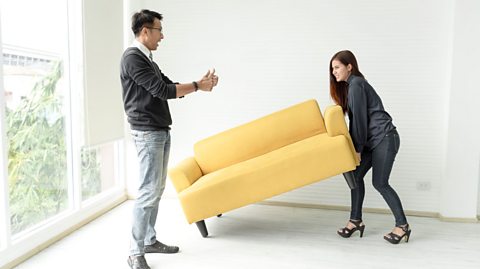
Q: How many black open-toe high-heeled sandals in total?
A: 2